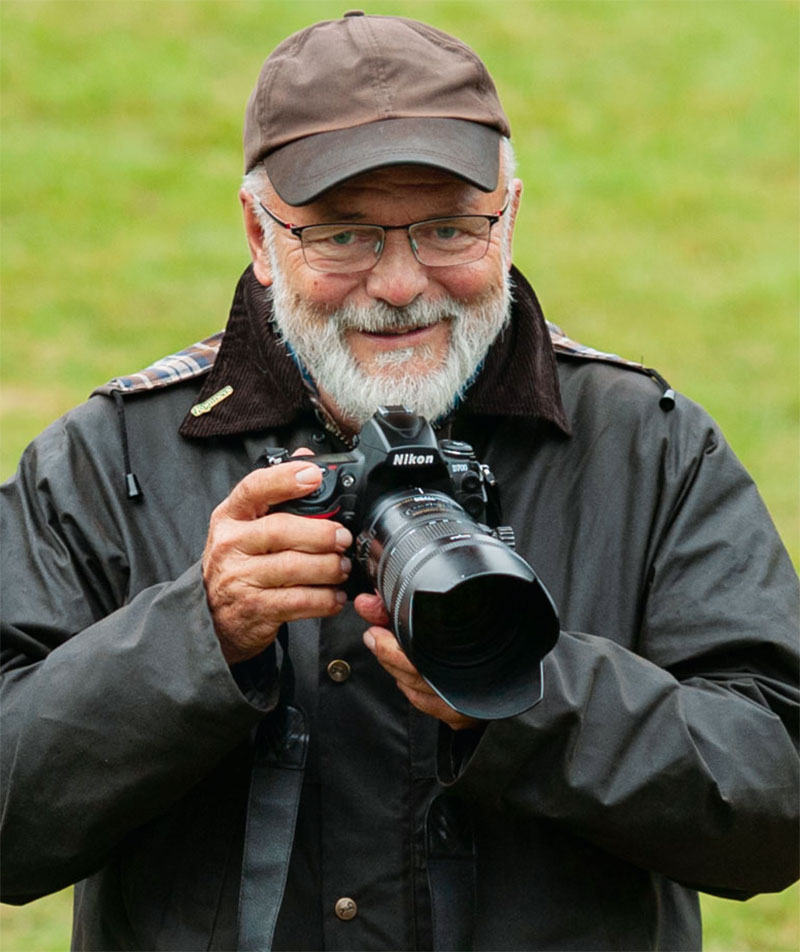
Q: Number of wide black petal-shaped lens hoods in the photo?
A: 1